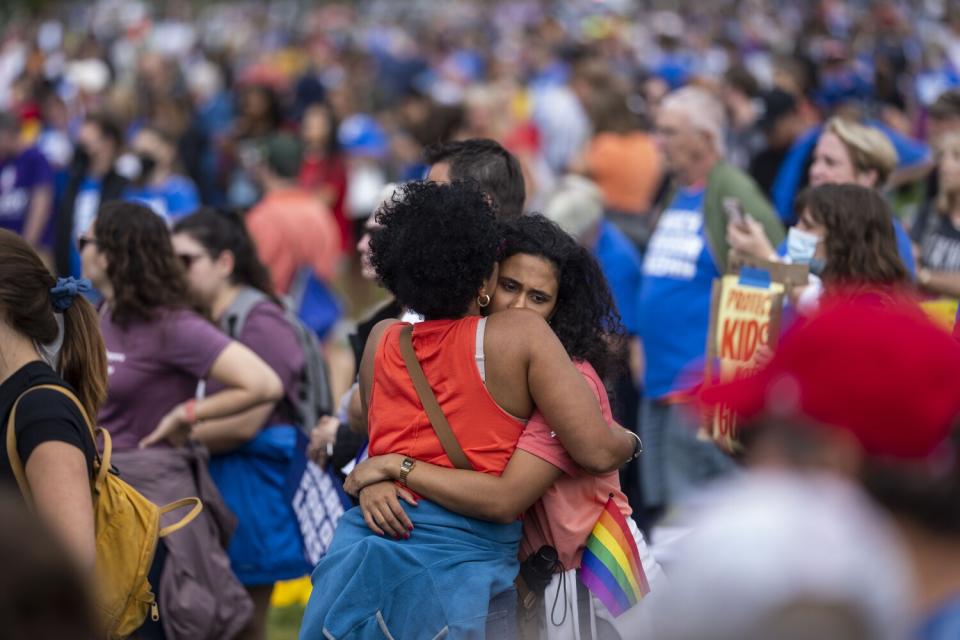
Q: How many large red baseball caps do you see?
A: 1